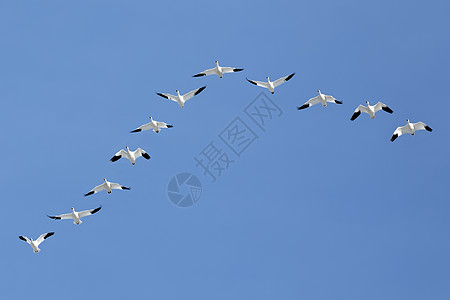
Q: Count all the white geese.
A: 11